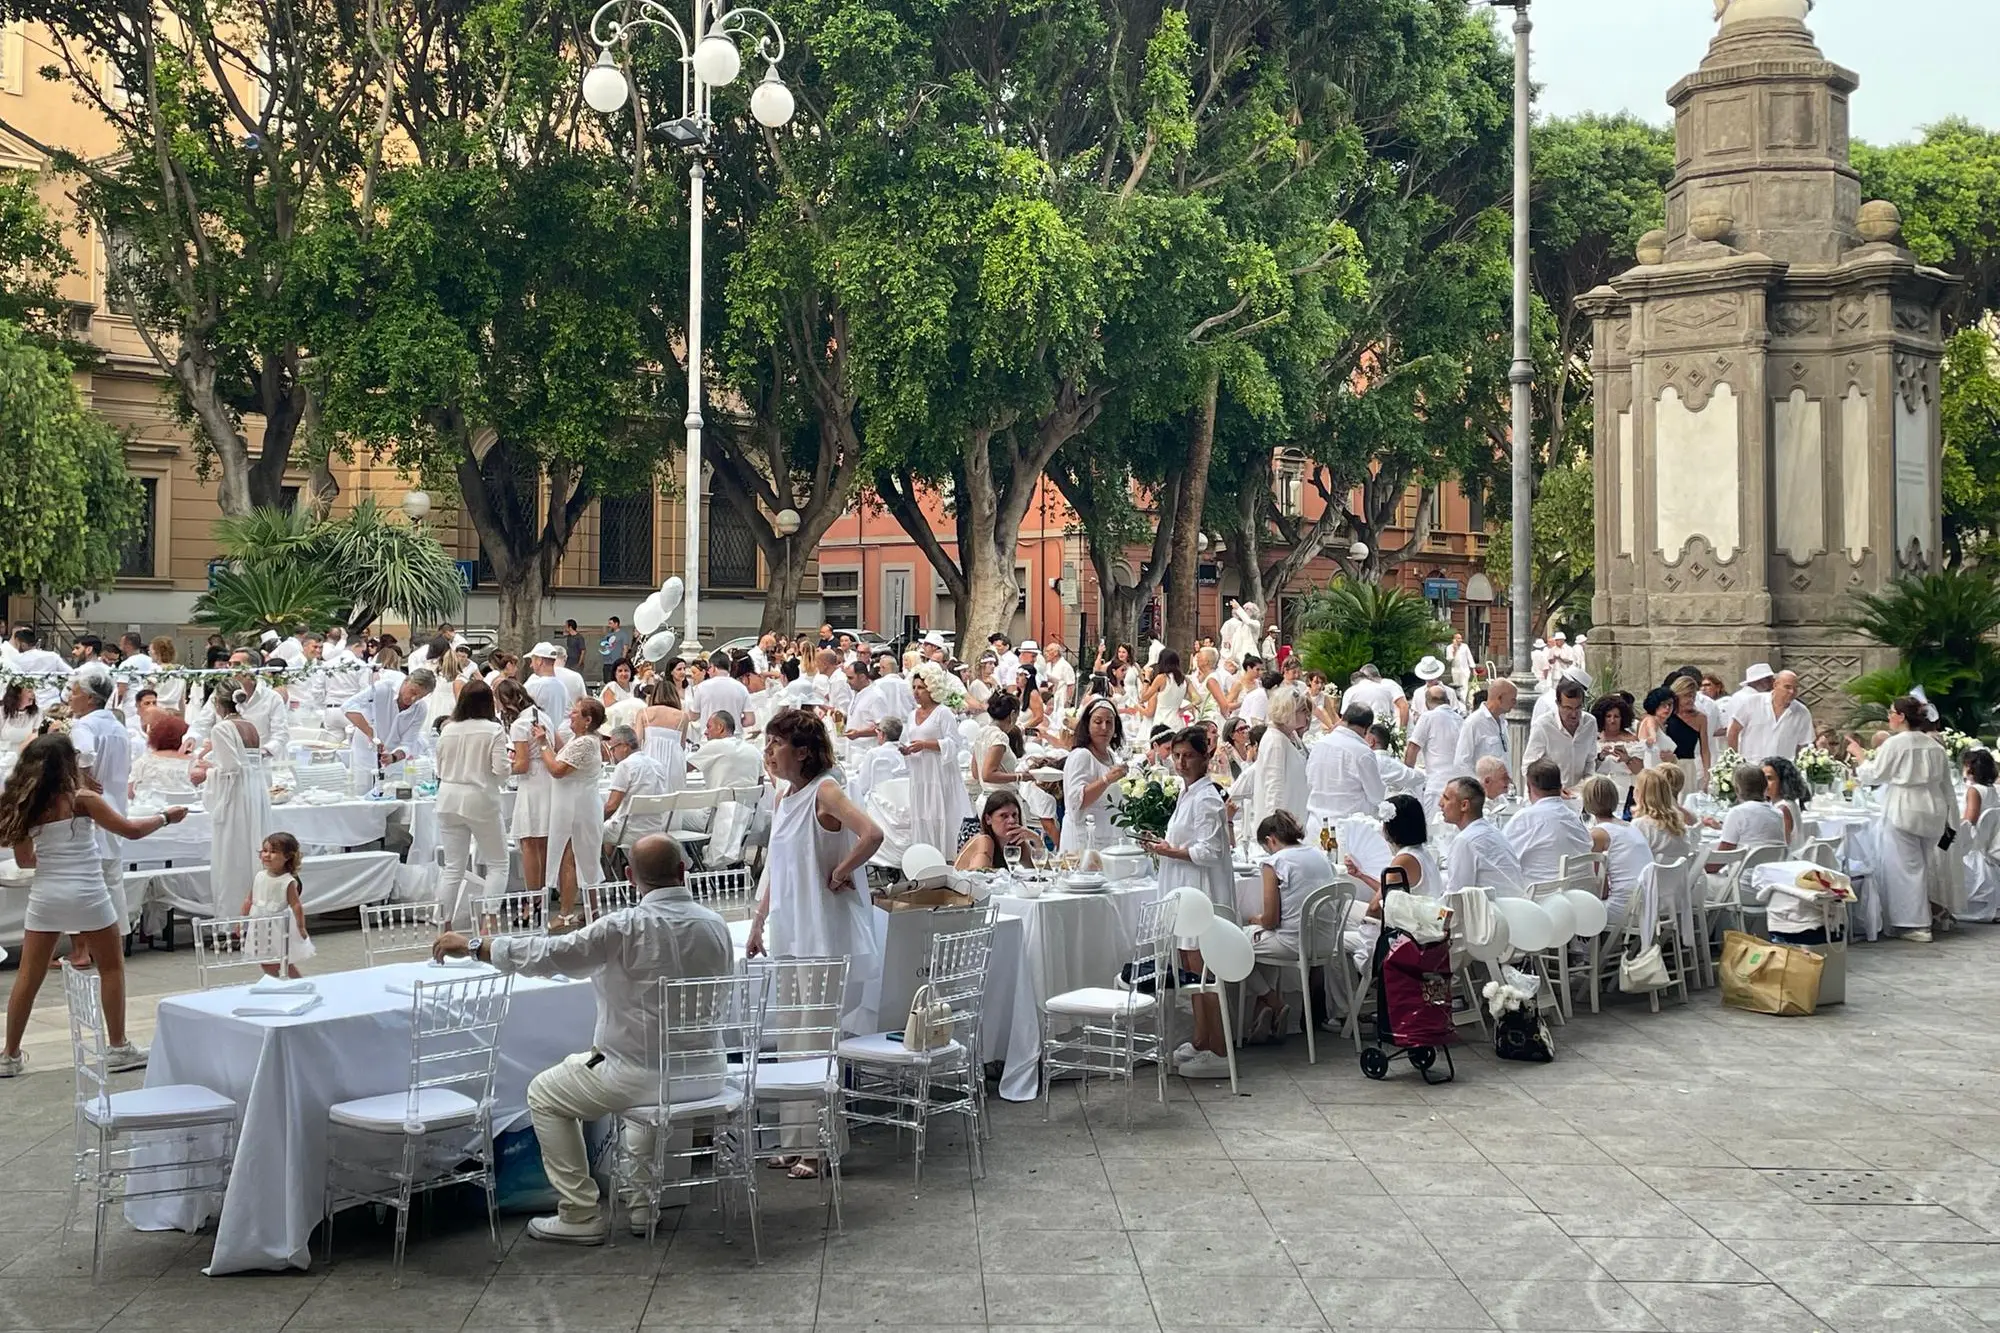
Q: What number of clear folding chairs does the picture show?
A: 12